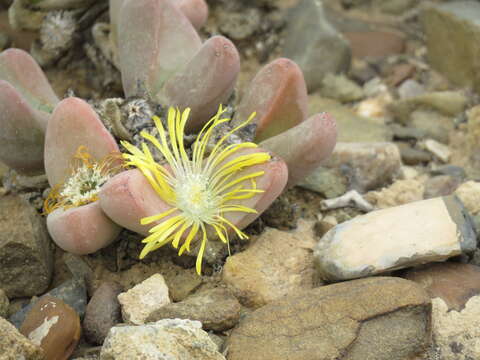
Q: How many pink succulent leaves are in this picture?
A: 11